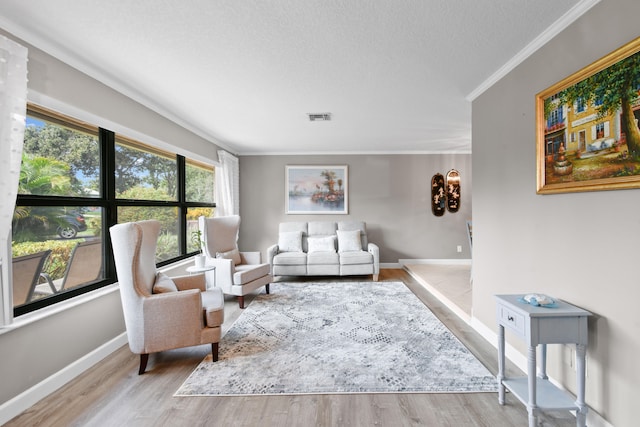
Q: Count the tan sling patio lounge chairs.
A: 2